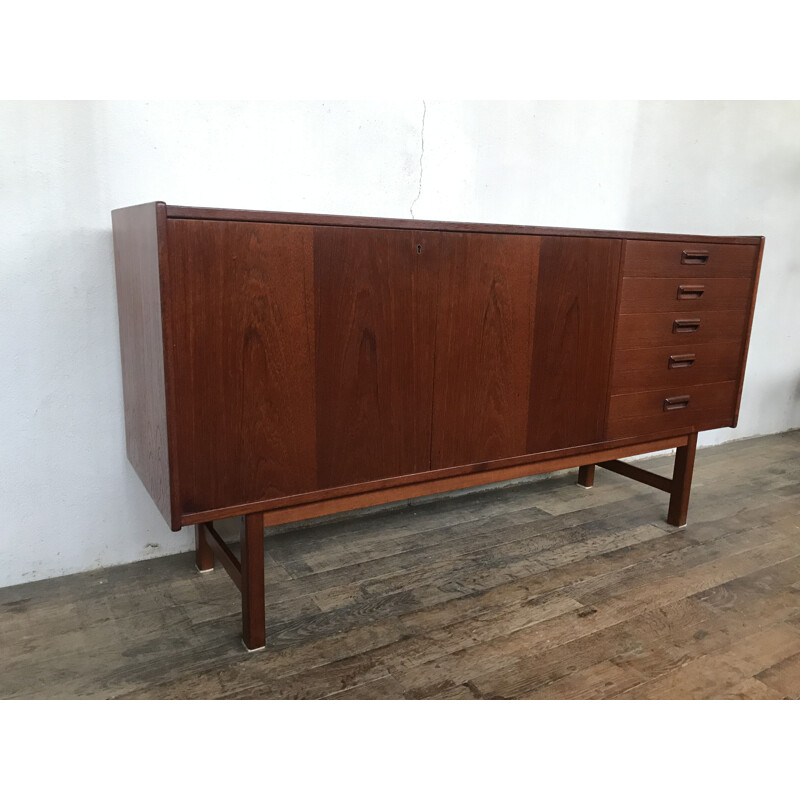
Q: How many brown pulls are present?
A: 5